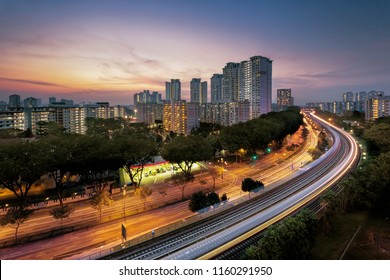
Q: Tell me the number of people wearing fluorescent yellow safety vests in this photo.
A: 0